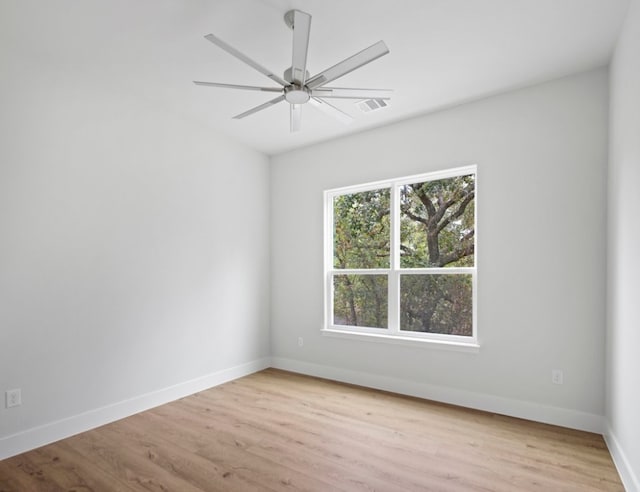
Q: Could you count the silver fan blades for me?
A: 8